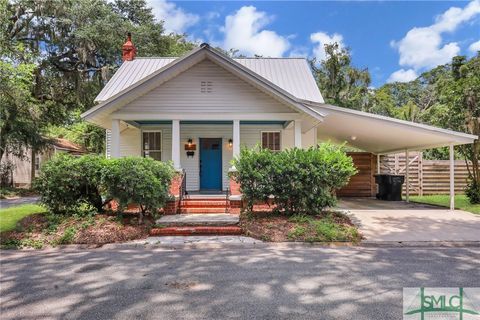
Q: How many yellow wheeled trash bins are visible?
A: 0